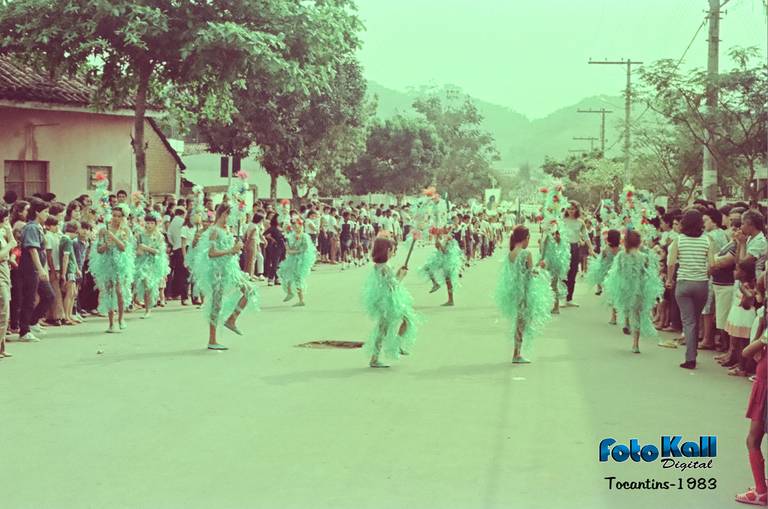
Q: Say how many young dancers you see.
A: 11